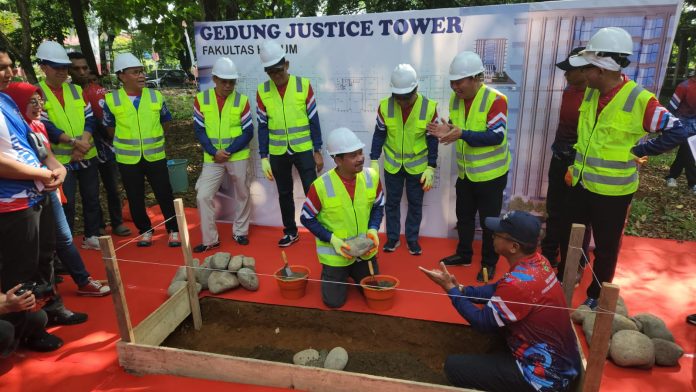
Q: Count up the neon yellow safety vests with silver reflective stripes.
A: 8